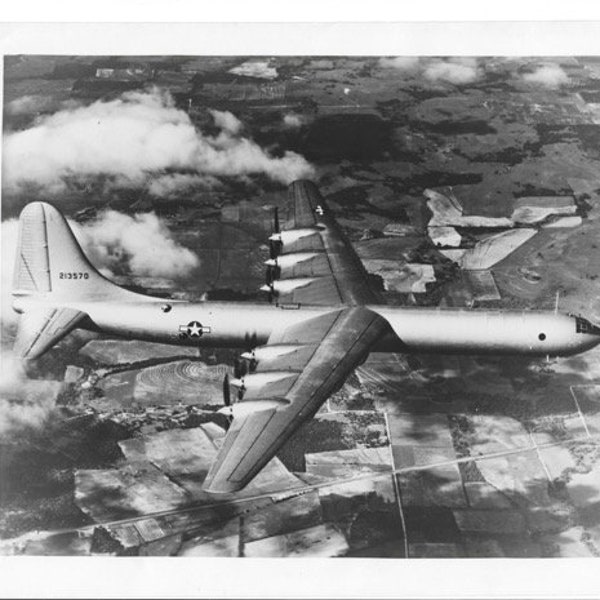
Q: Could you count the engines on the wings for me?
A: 6